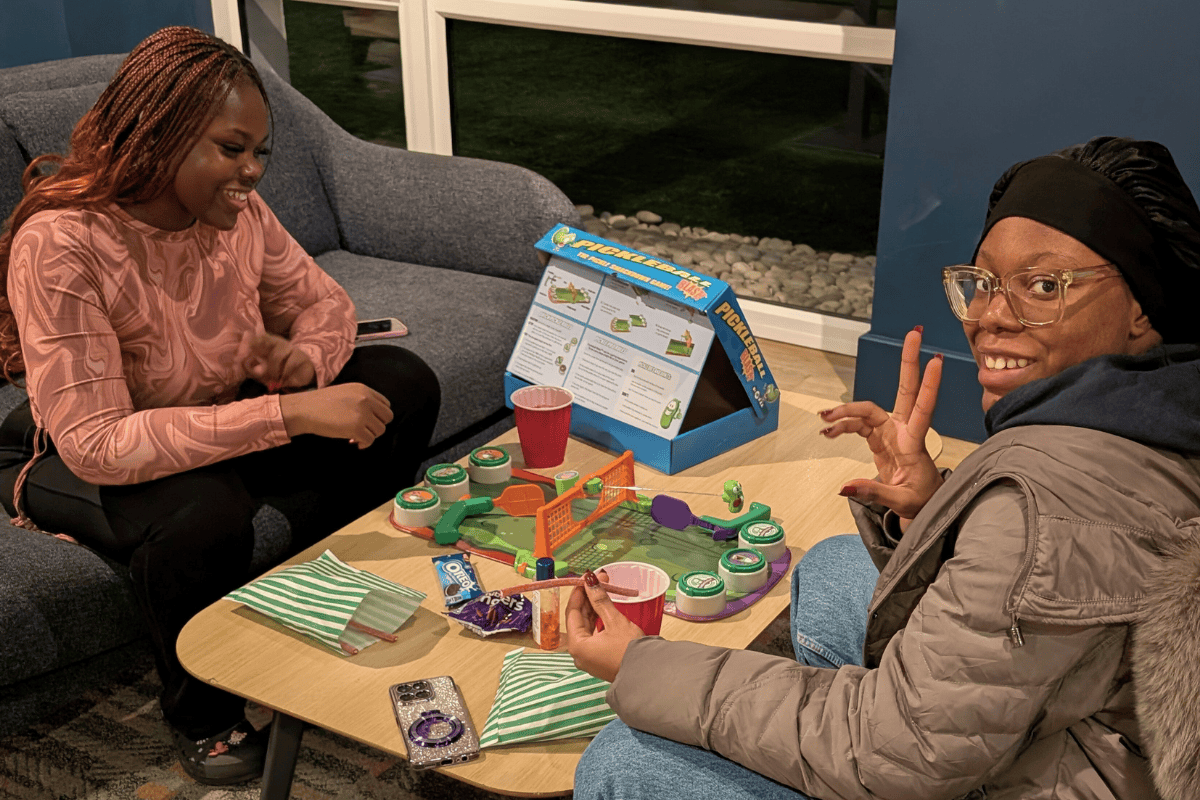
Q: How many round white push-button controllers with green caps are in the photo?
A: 6